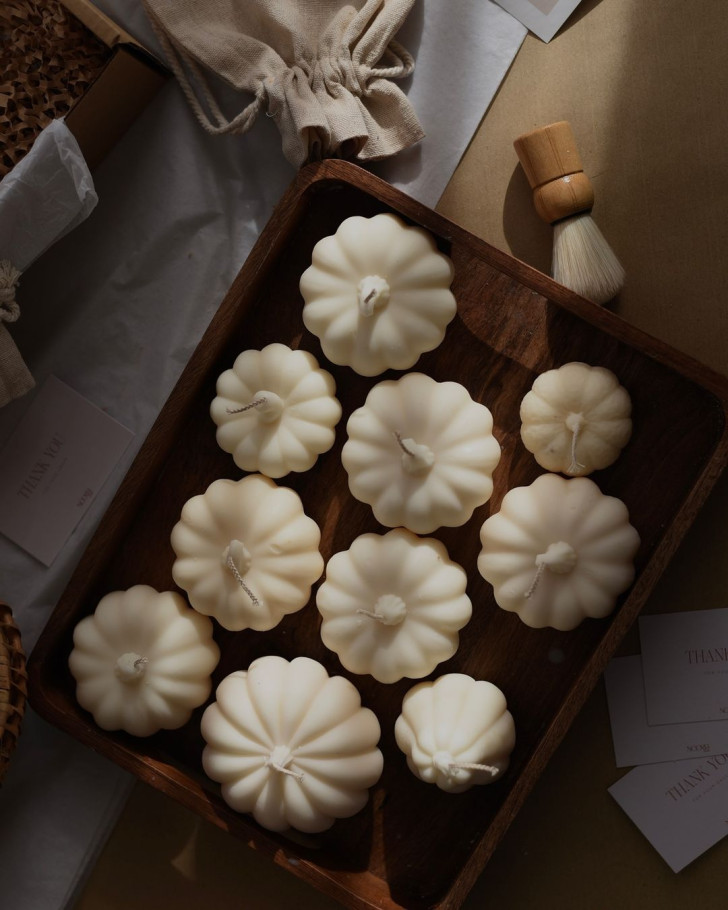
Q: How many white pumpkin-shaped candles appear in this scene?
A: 10